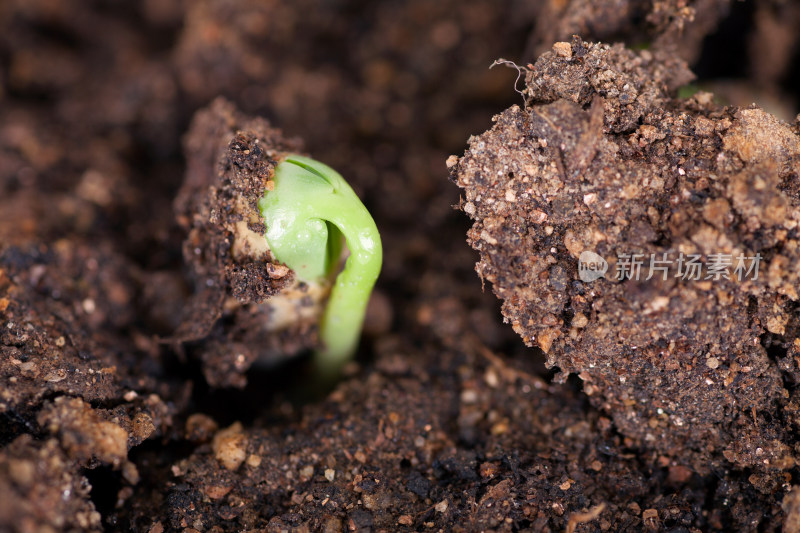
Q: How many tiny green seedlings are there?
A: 1